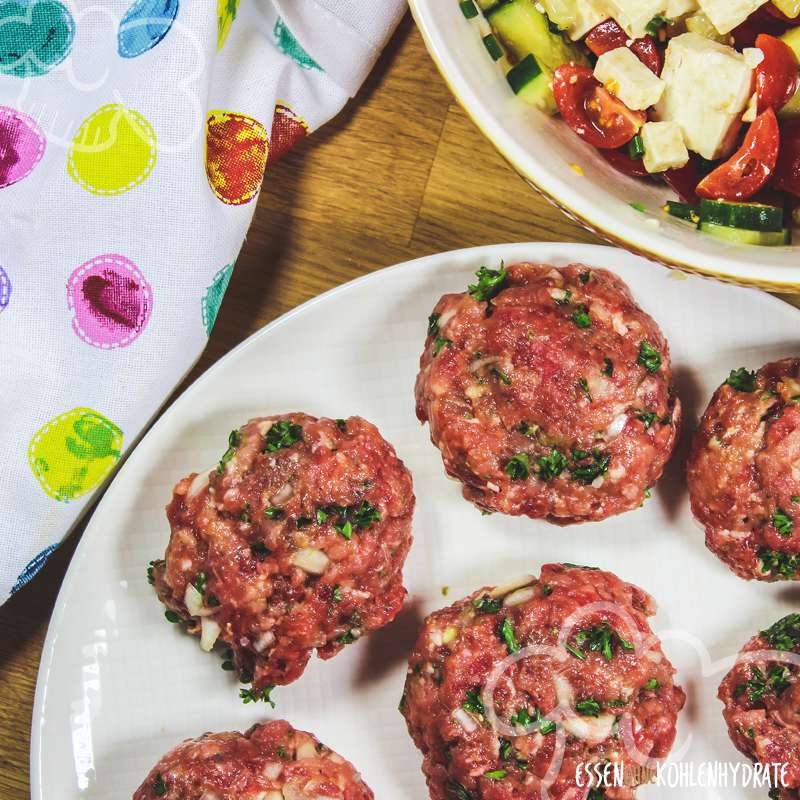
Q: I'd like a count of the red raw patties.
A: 6